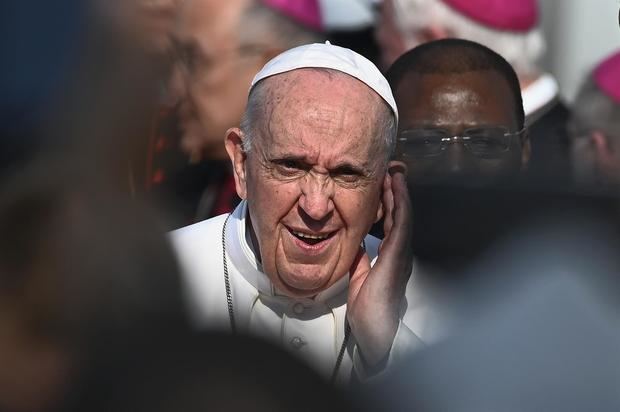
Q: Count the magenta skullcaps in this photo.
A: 3